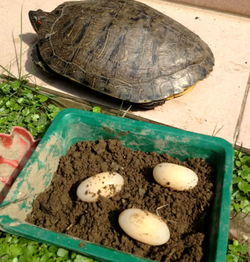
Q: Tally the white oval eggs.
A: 3